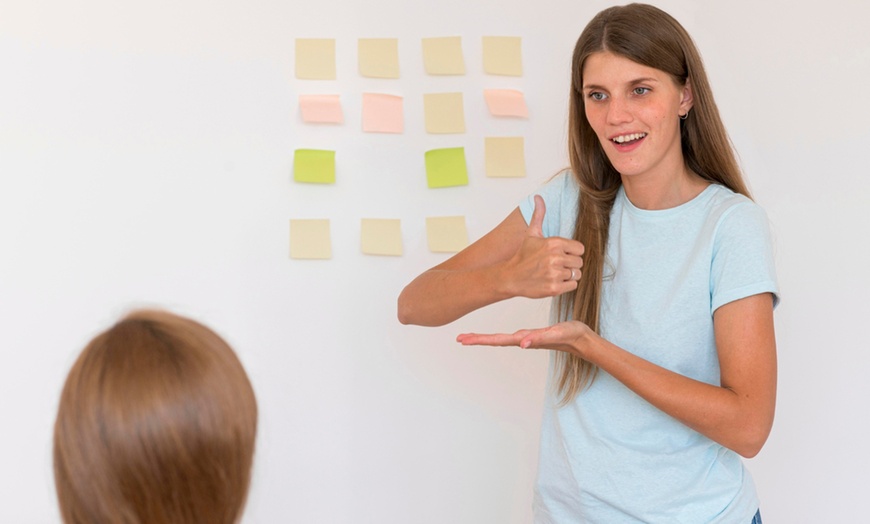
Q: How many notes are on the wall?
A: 14